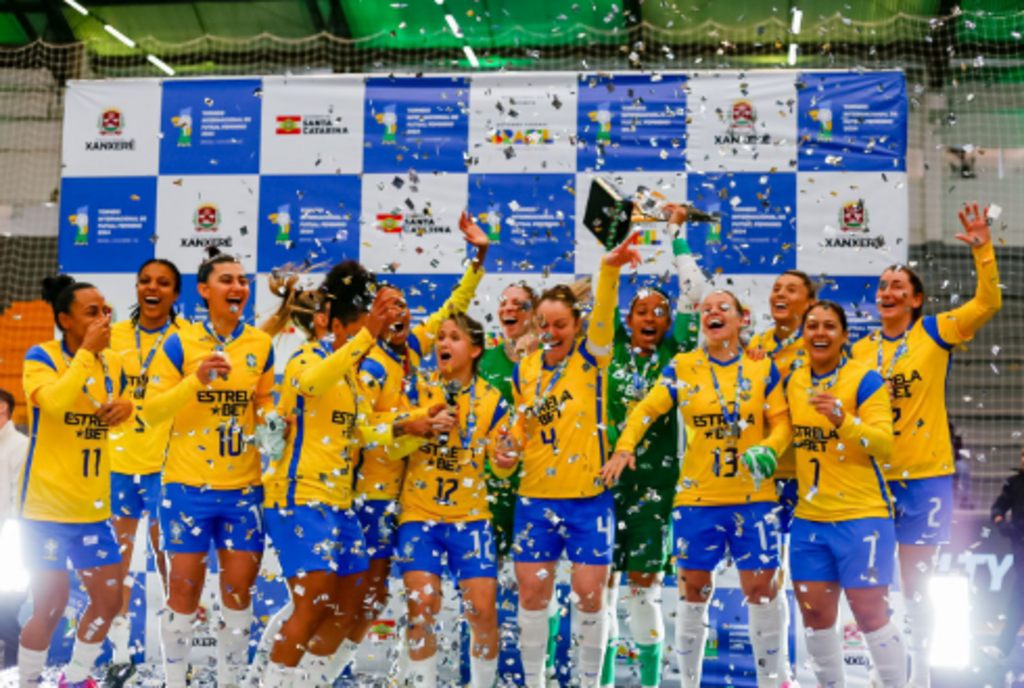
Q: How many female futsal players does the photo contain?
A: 14